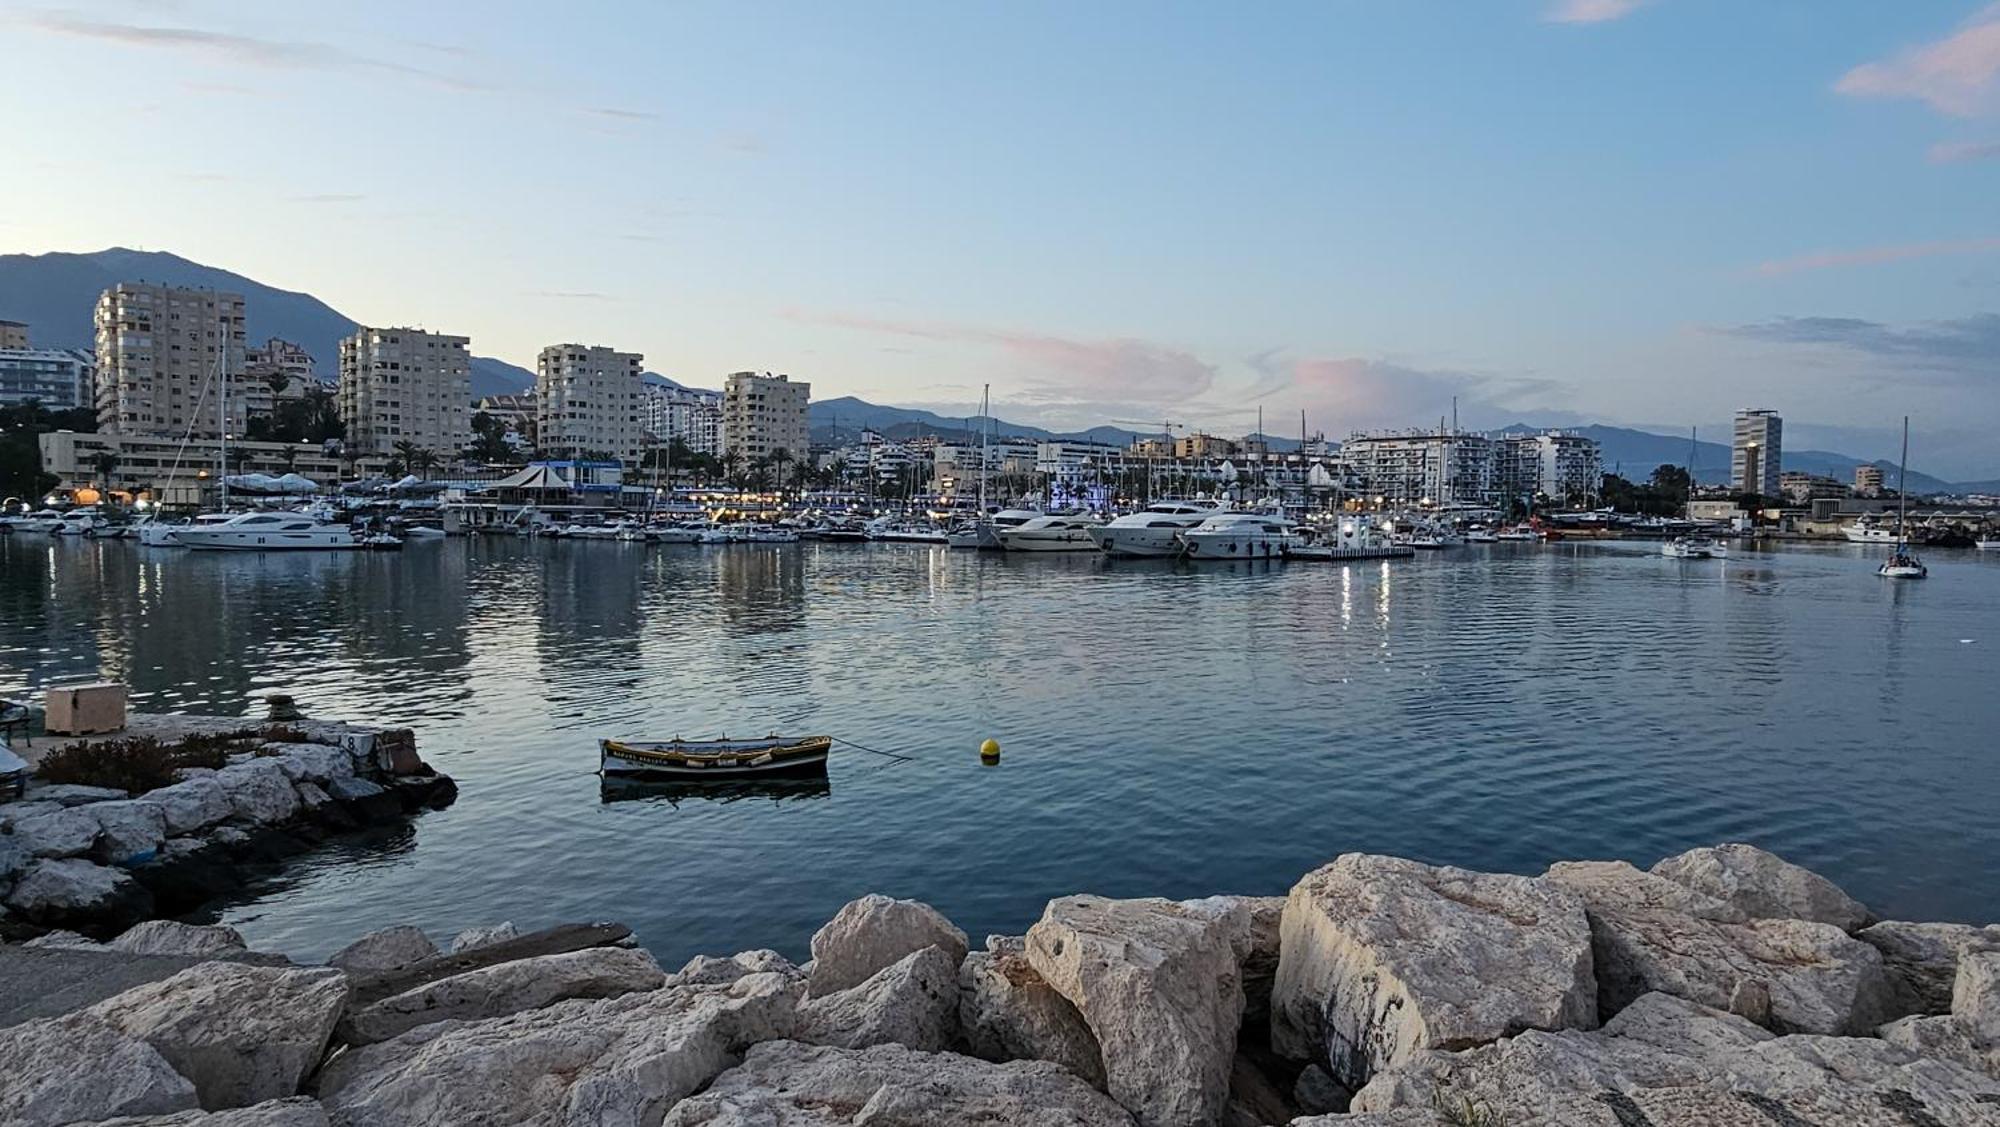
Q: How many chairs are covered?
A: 0